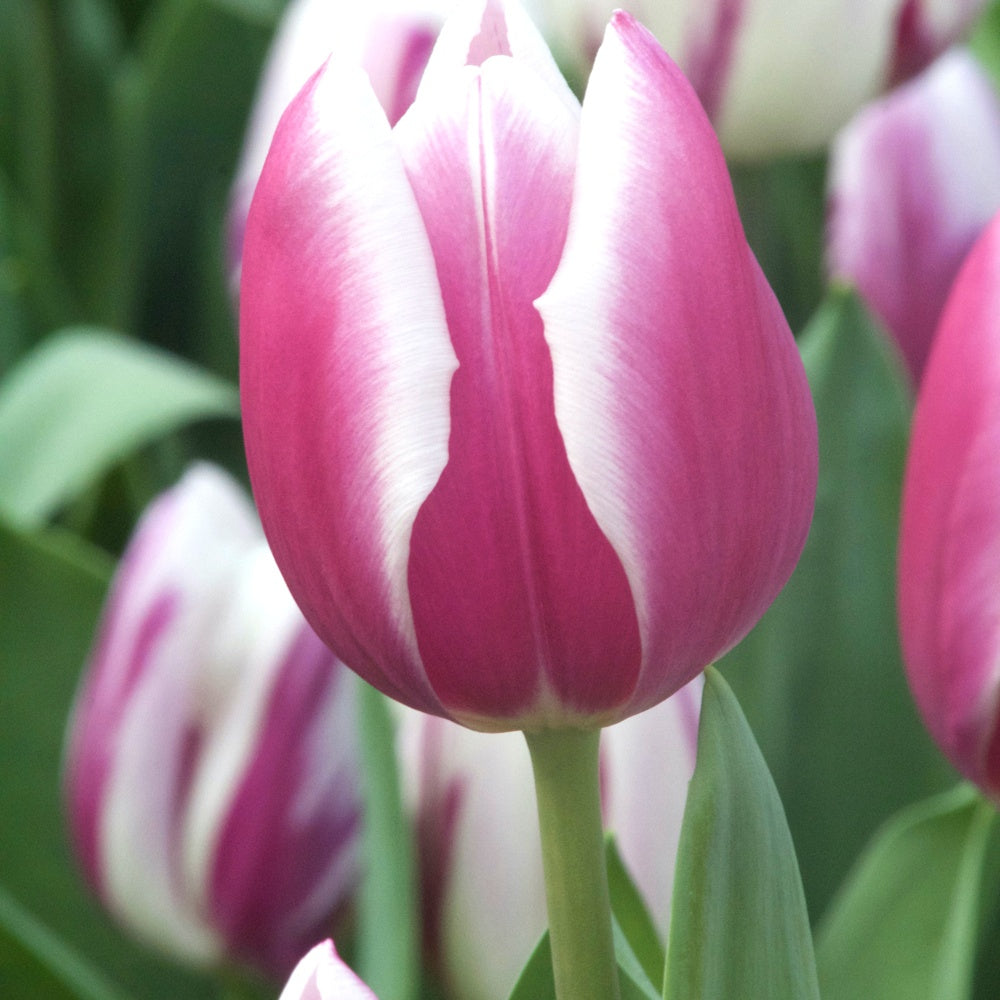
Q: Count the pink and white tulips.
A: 8